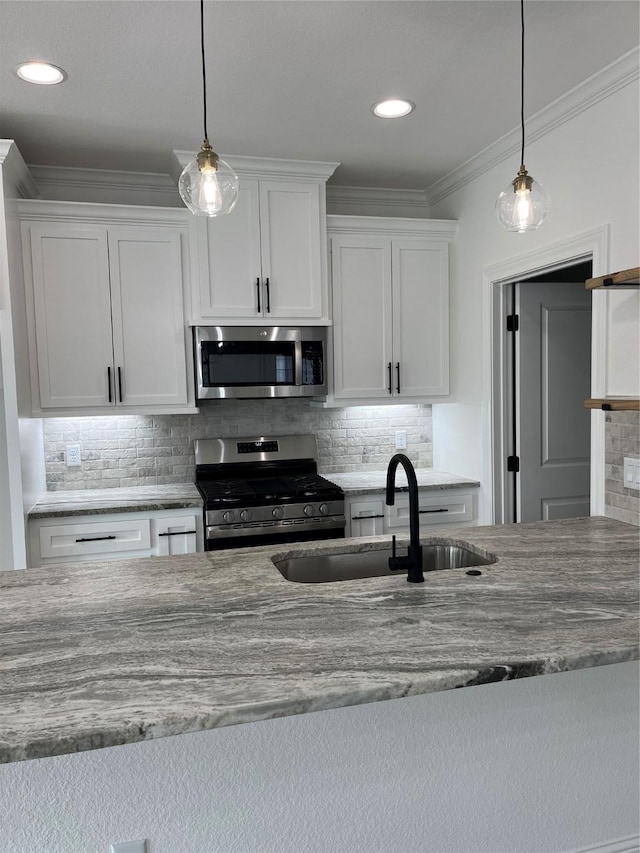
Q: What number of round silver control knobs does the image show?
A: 5